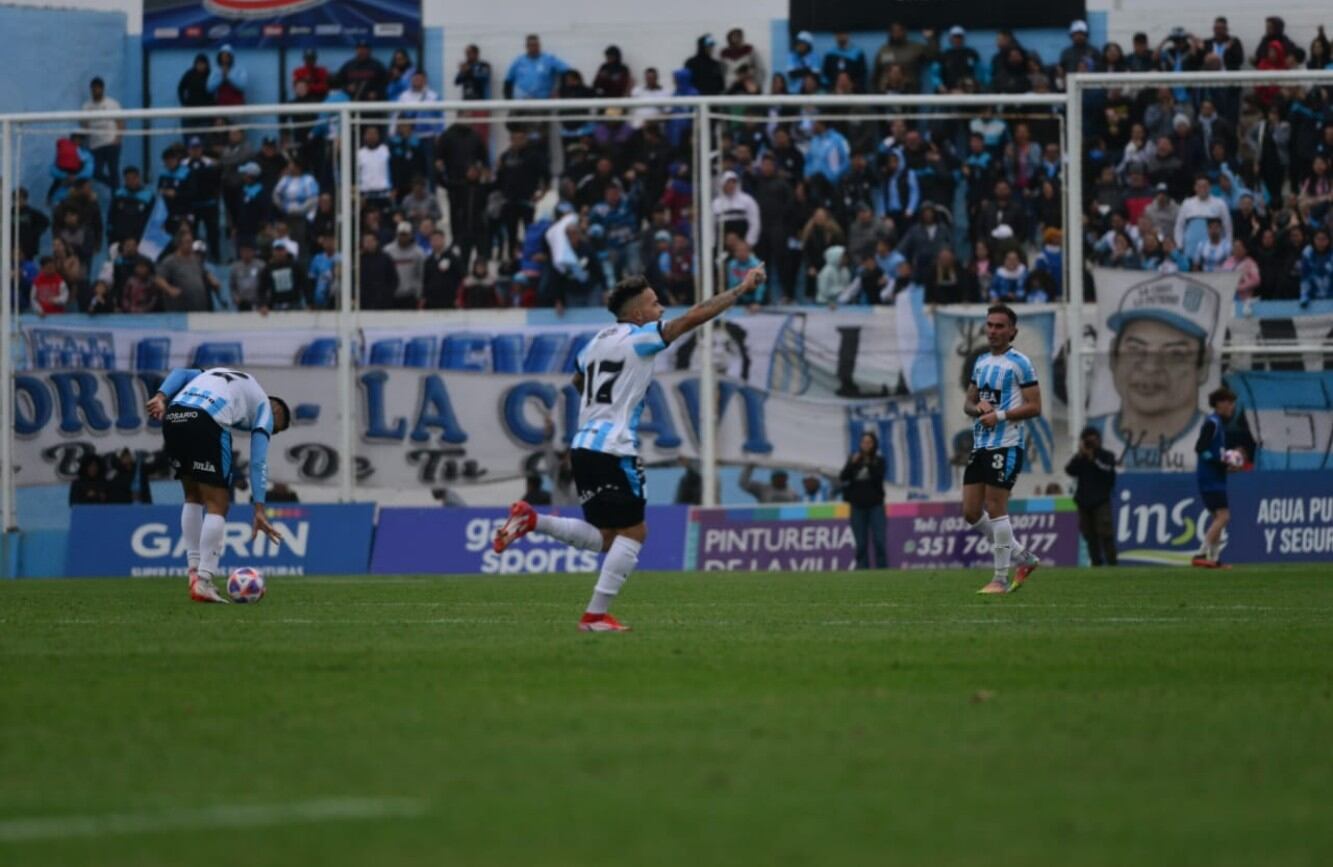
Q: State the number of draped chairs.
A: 0